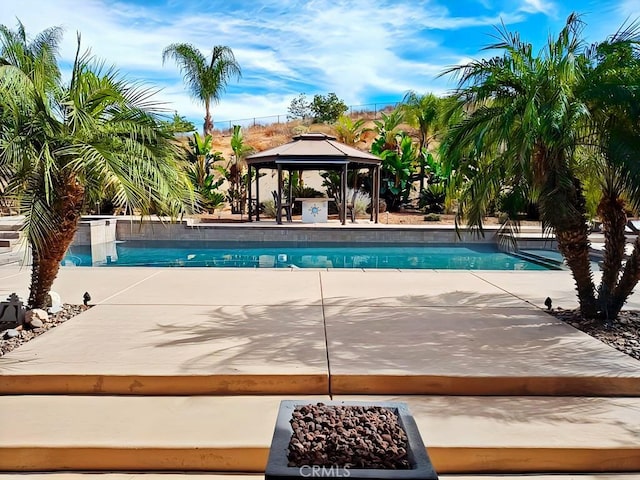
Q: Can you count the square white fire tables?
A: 0